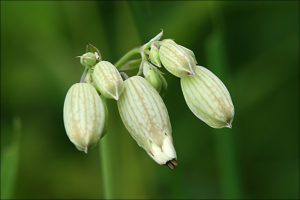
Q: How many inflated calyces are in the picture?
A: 5